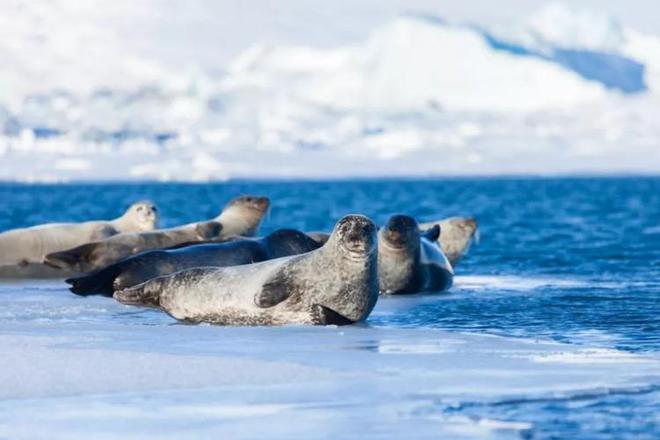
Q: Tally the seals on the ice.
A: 6